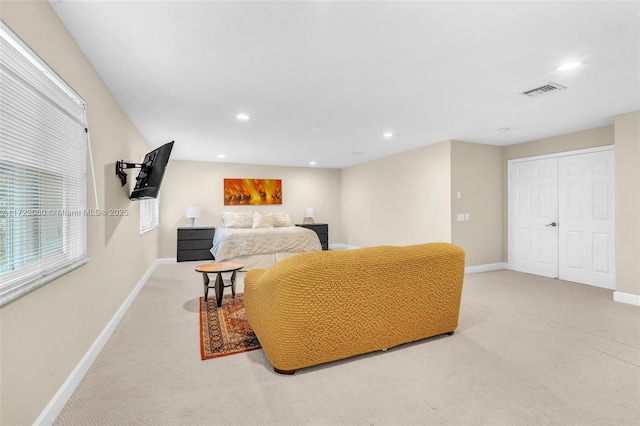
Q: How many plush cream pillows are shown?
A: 3